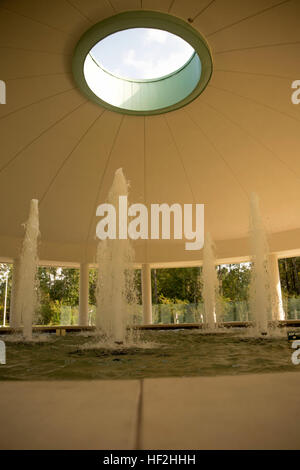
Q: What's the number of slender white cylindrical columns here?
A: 4